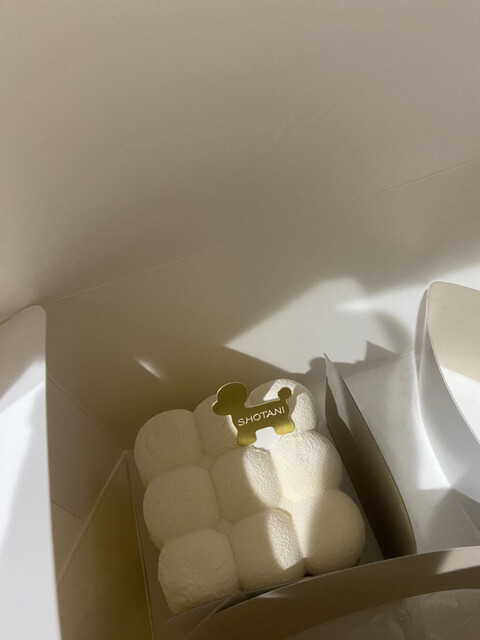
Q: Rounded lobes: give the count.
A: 9